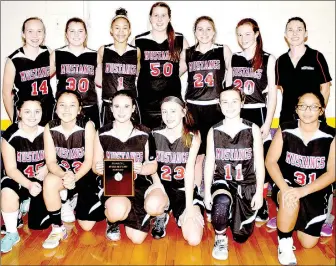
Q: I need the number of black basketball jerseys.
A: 12